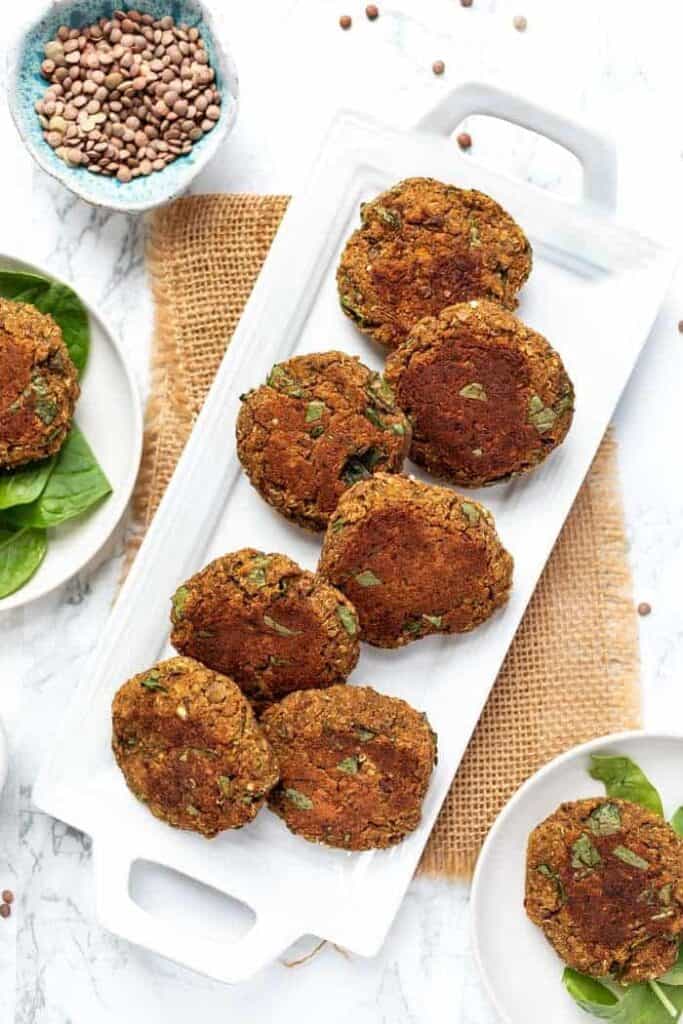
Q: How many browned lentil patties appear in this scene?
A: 9